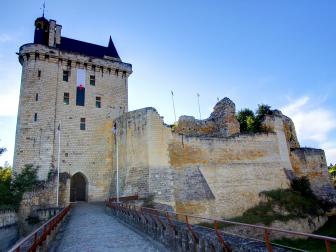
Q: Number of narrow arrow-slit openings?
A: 3